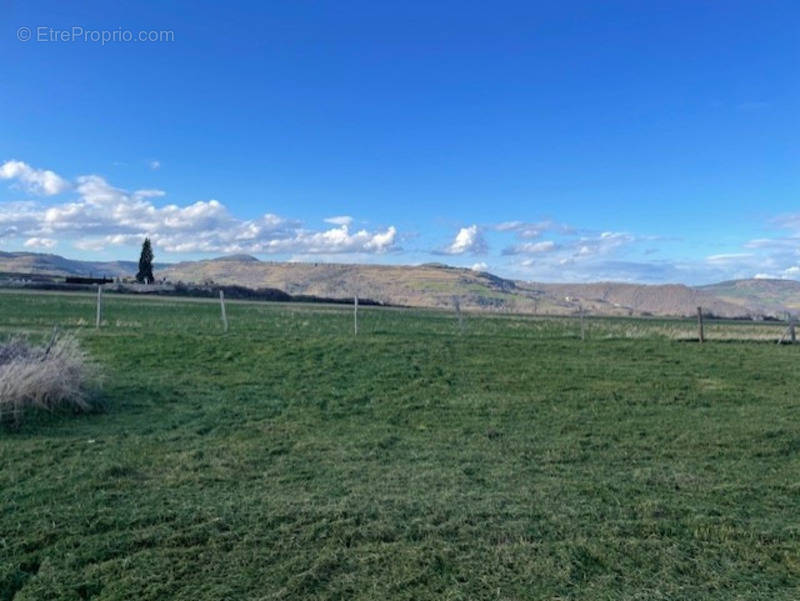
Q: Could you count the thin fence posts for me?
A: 7